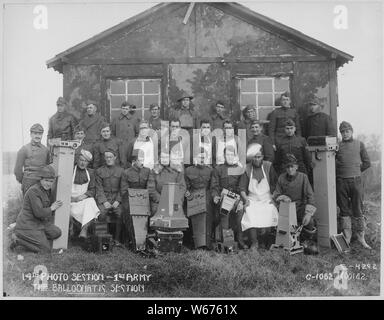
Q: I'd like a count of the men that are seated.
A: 8